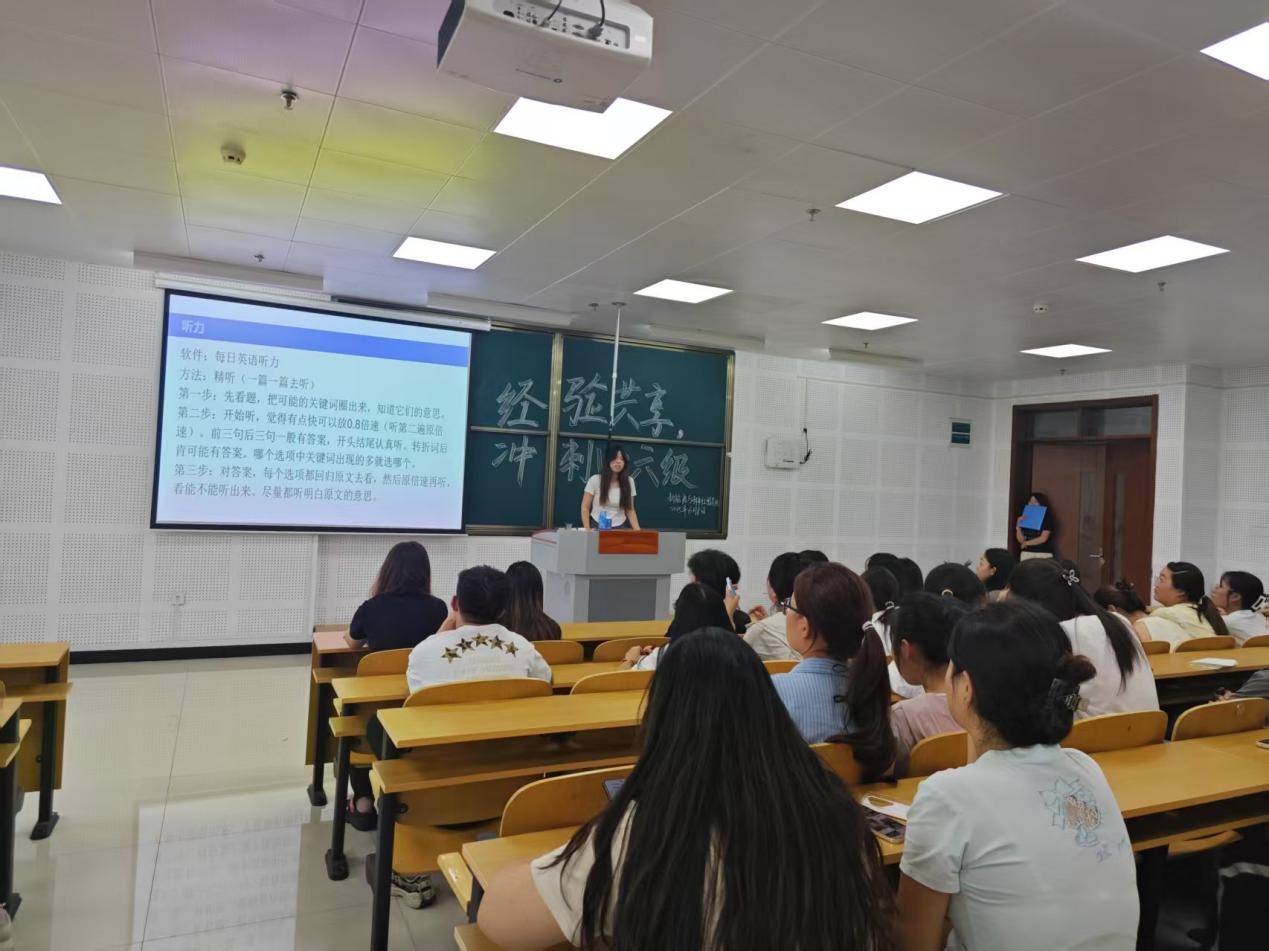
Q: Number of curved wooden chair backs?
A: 14